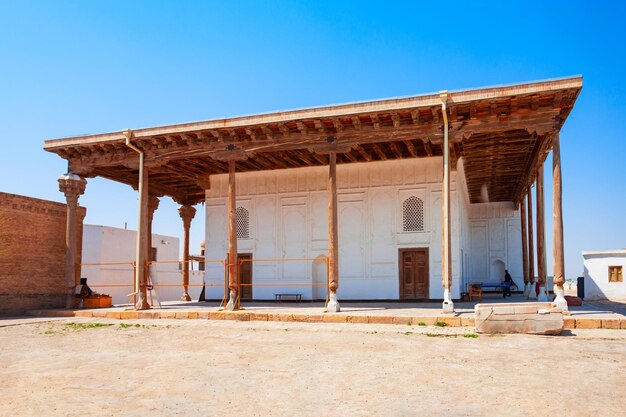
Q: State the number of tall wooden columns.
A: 11